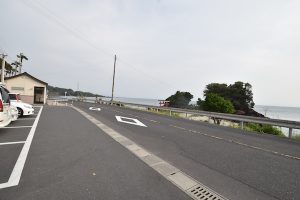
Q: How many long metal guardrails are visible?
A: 1